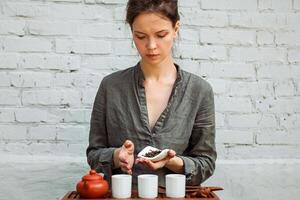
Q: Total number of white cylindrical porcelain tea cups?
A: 3